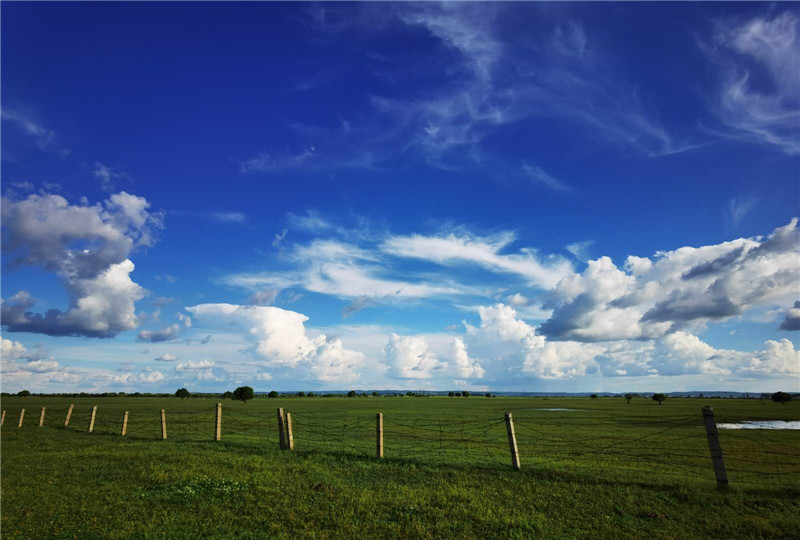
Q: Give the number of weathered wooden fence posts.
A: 13